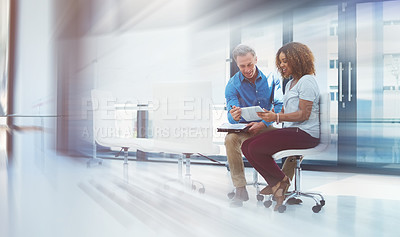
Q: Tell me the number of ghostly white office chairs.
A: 2